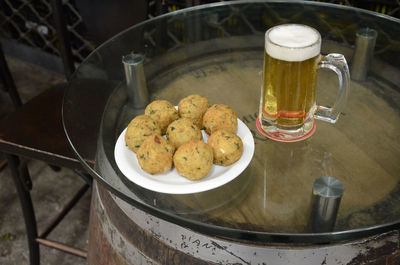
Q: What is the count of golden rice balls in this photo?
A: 8